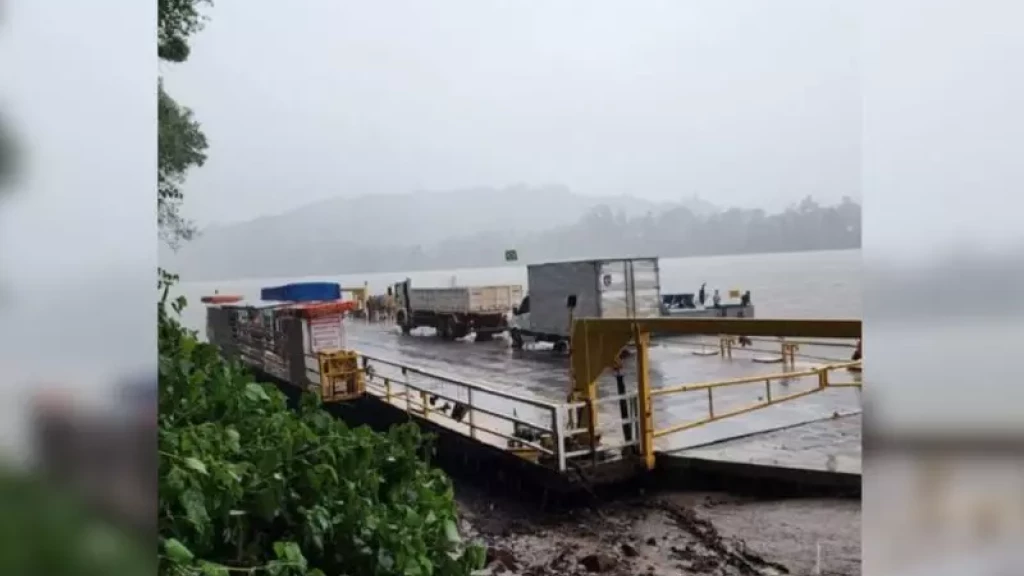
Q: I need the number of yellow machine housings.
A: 1